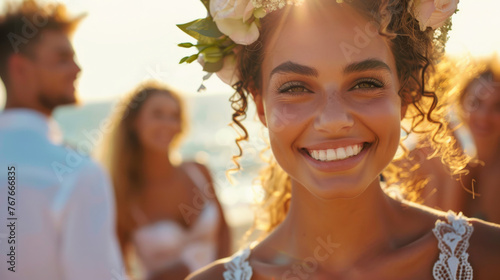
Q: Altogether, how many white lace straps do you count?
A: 2